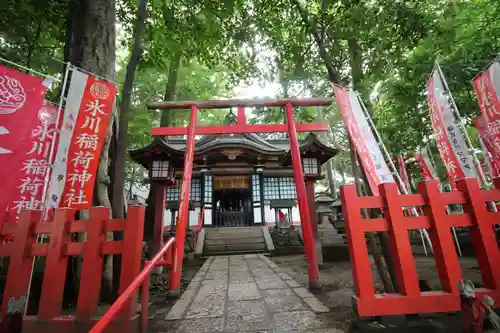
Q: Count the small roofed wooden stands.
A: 2